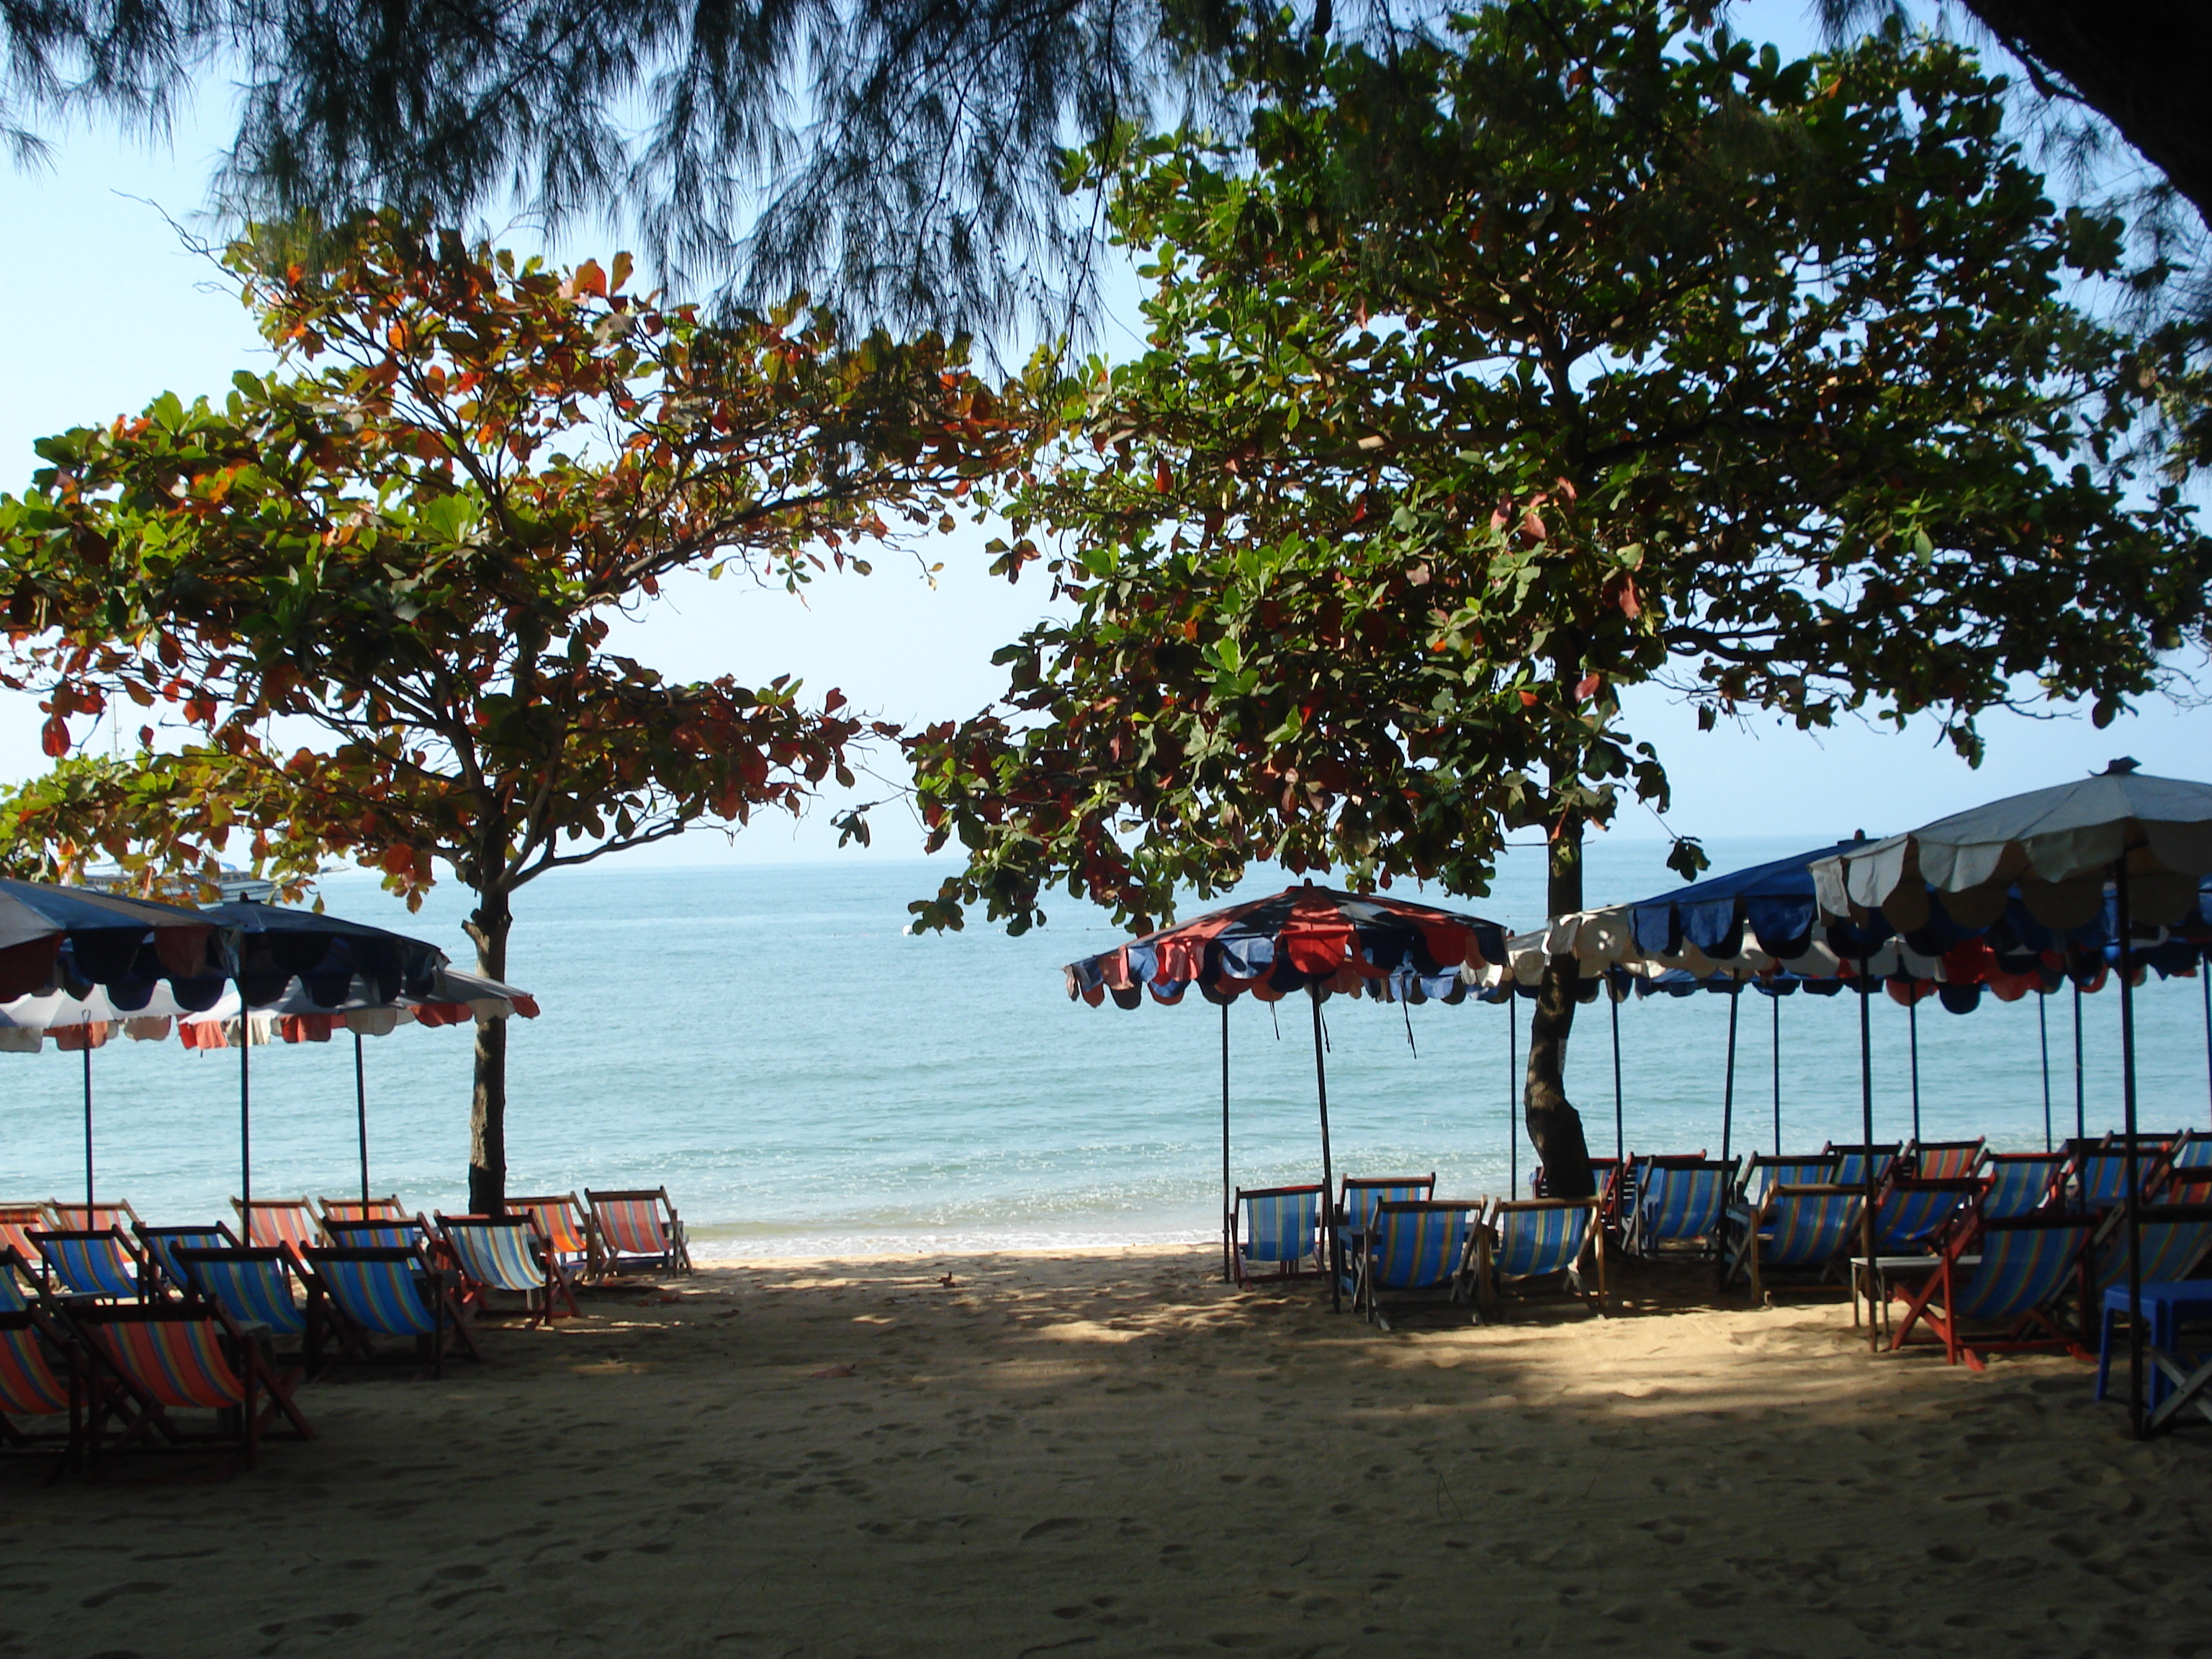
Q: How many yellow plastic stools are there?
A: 0